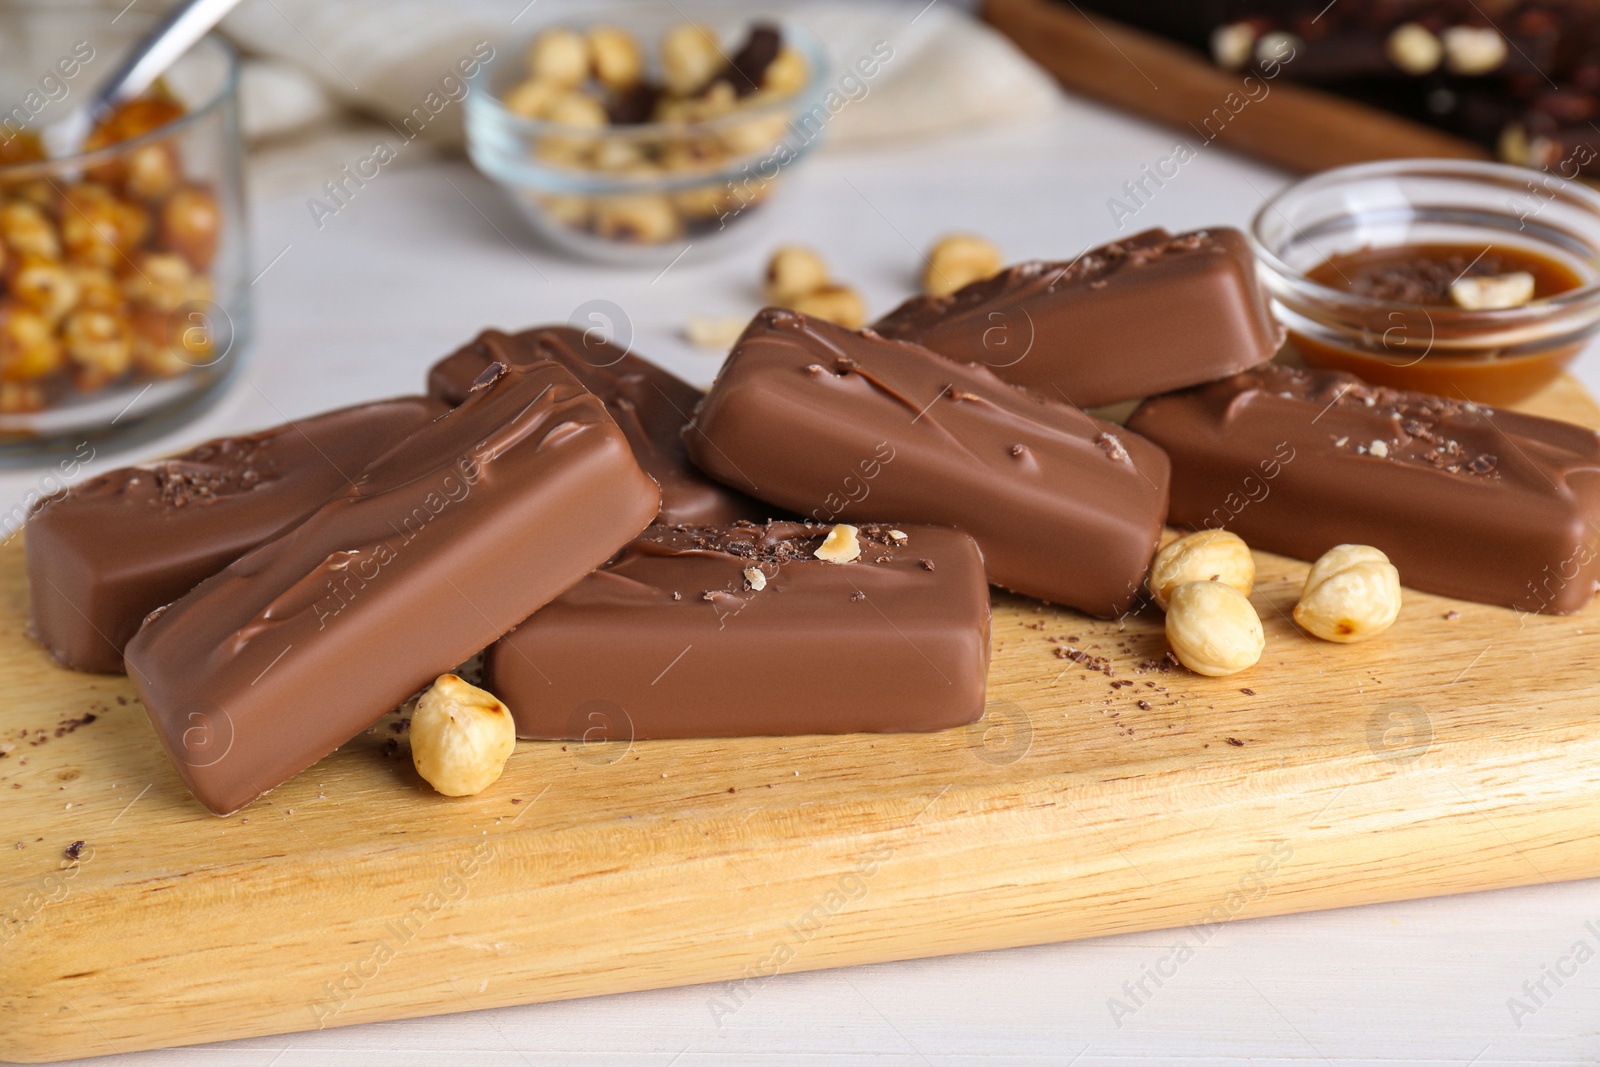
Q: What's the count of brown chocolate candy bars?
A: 7